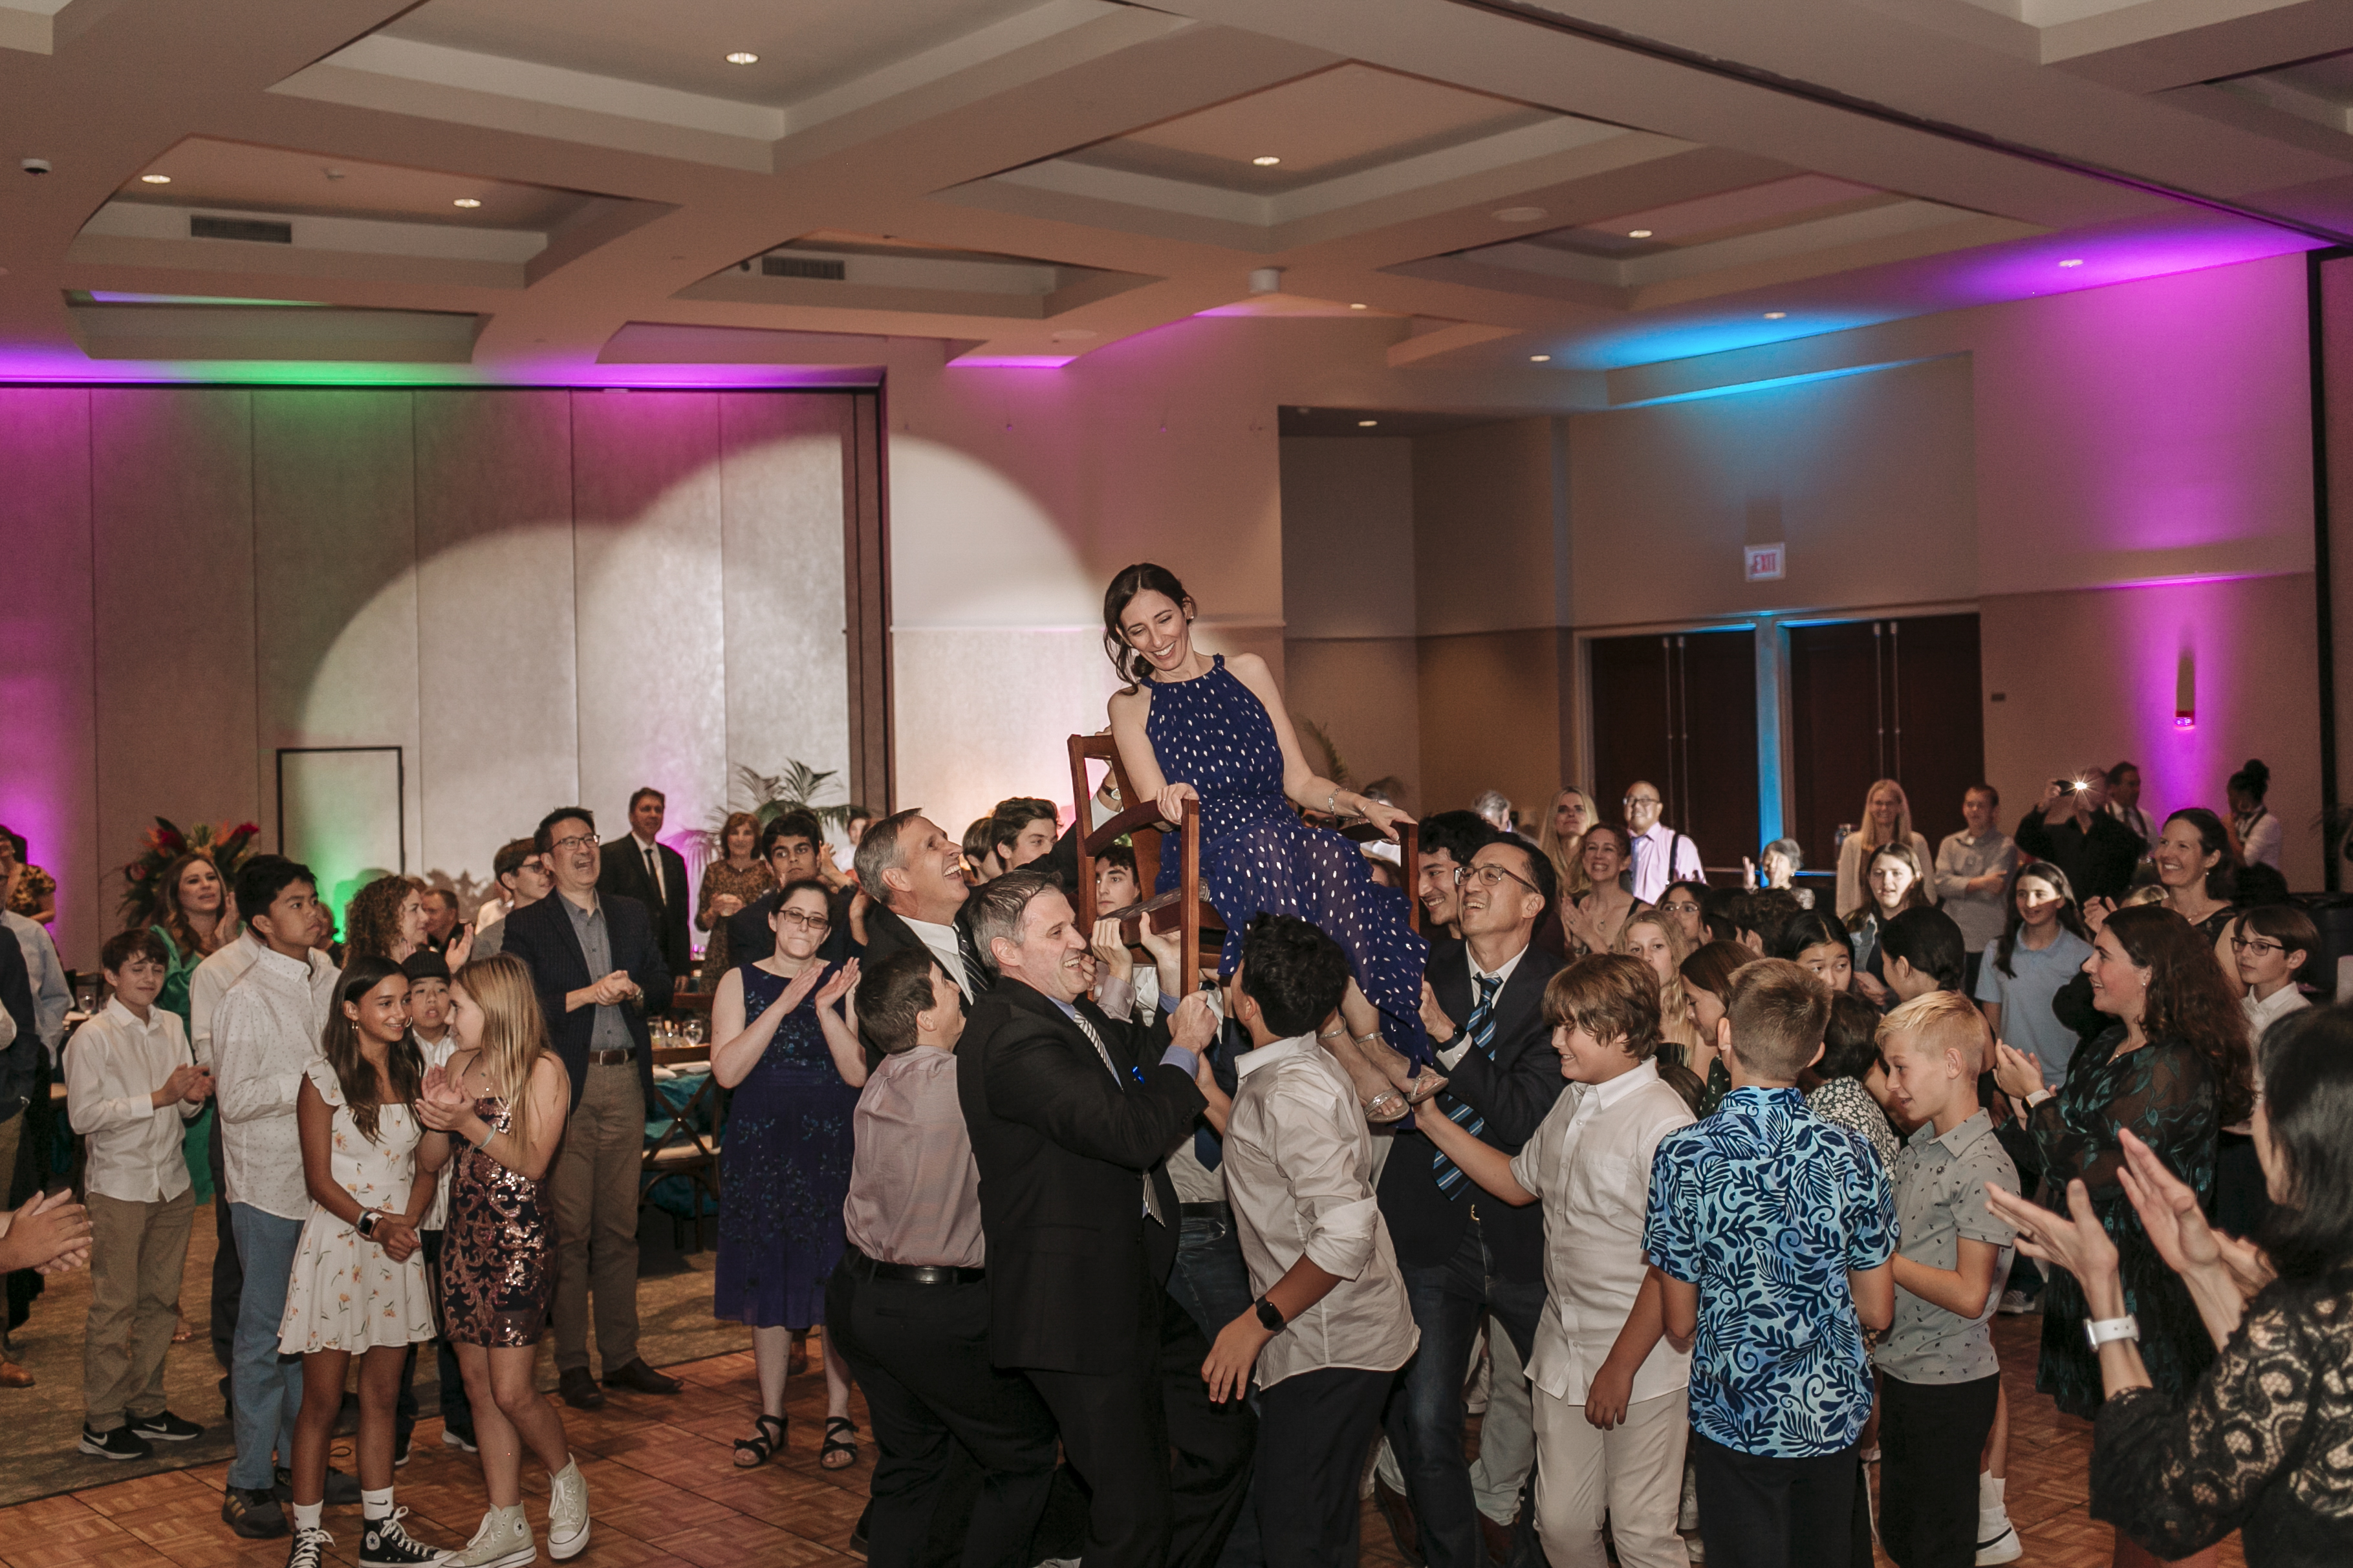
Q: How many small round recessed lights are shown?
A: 10